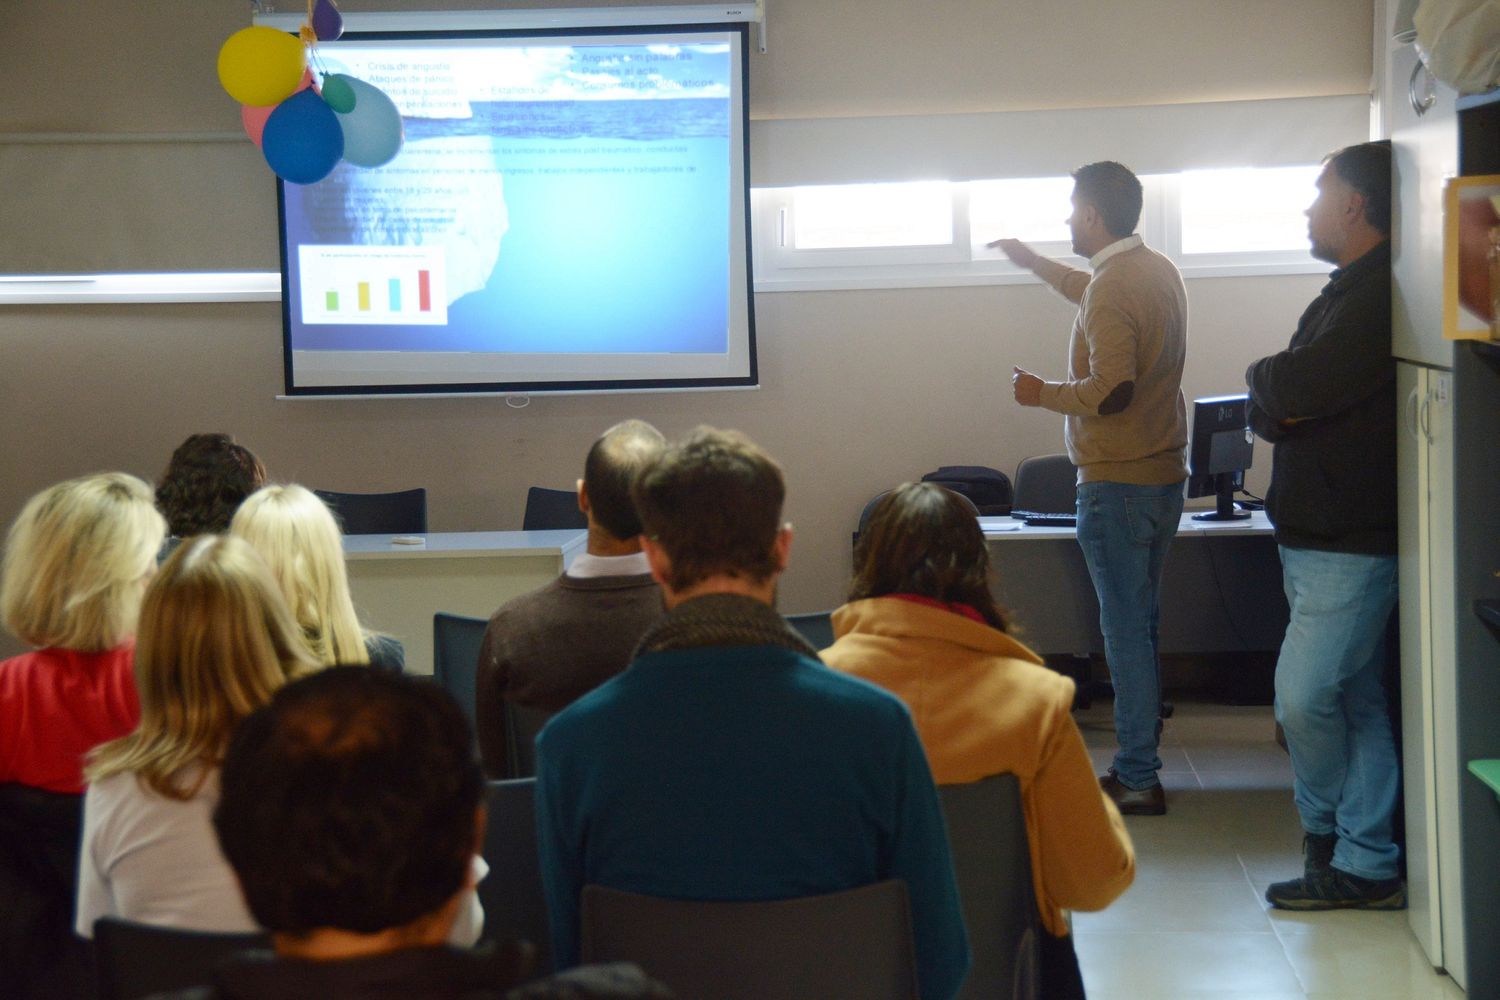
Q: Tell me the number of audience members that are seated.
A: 8